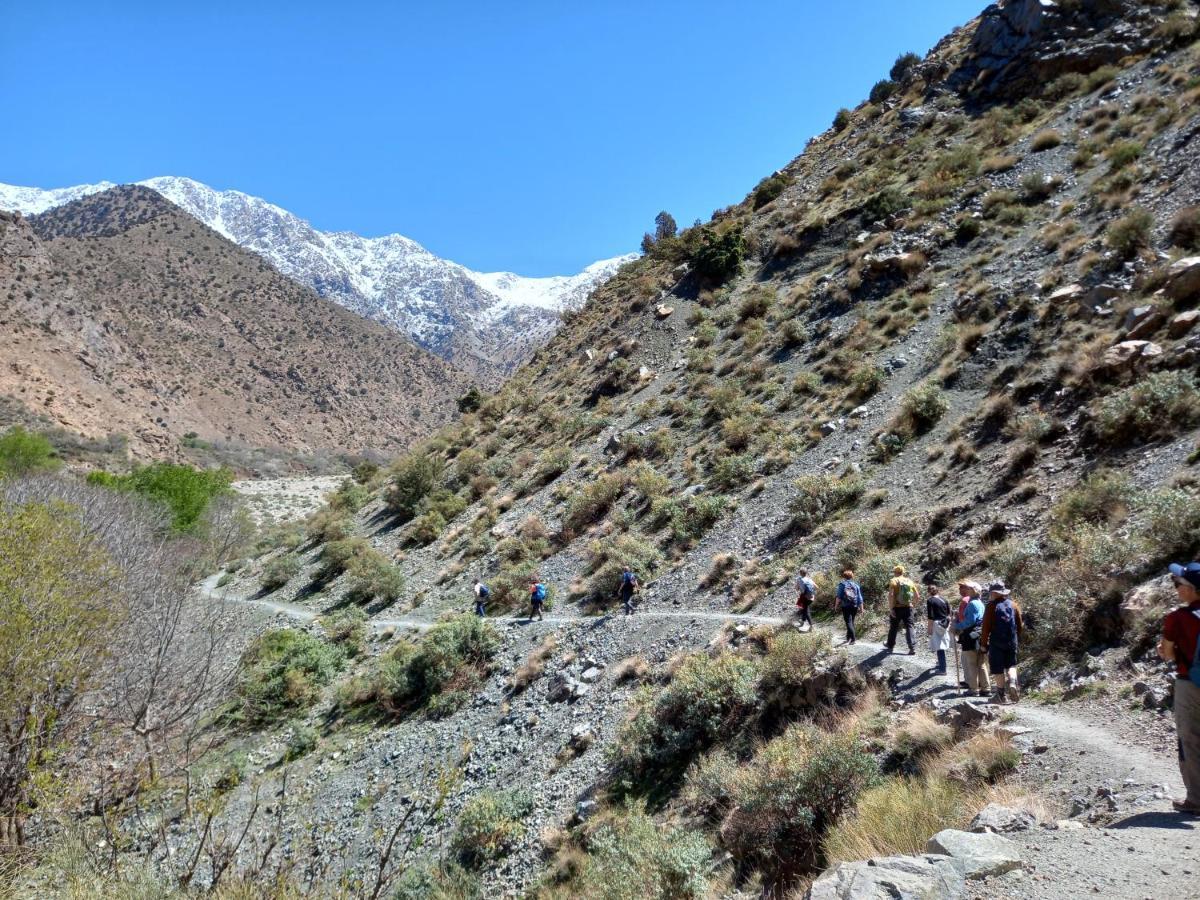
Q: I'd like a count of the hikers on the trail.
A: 11